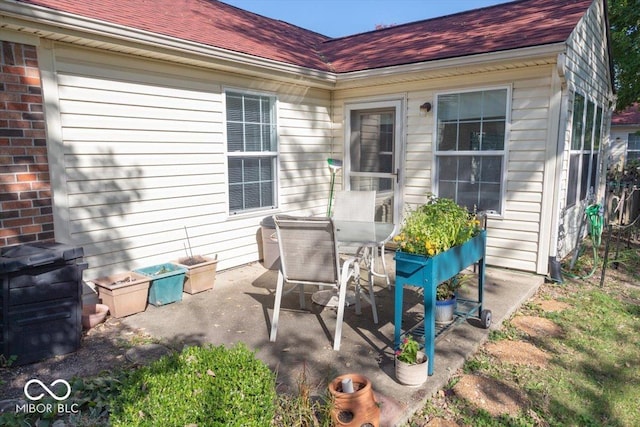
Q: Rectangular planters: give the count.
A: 4